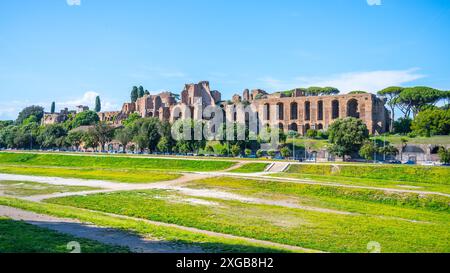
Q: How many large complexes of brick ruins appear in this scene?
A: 1